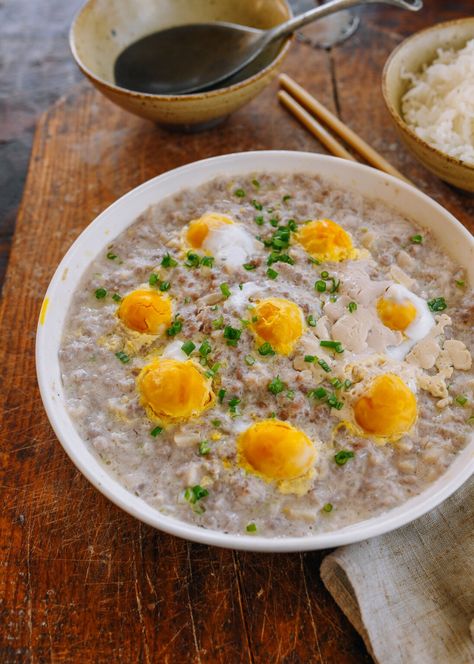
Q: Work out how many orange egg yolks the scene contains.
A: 8